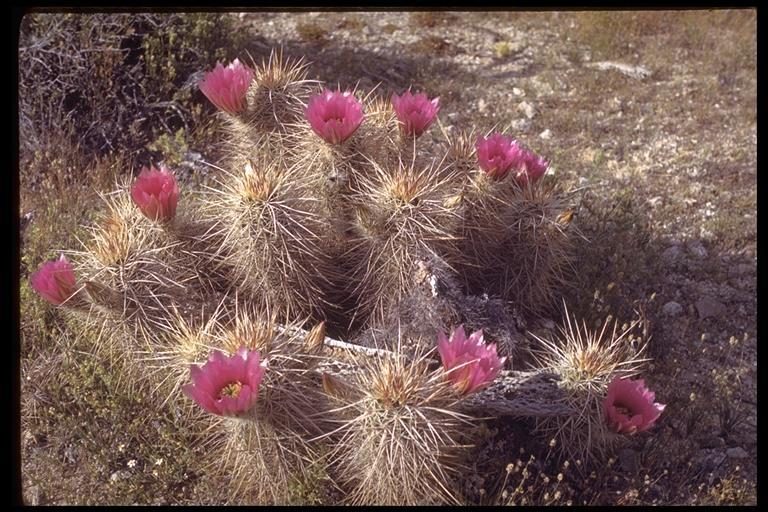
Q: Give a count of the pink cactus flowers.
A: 10